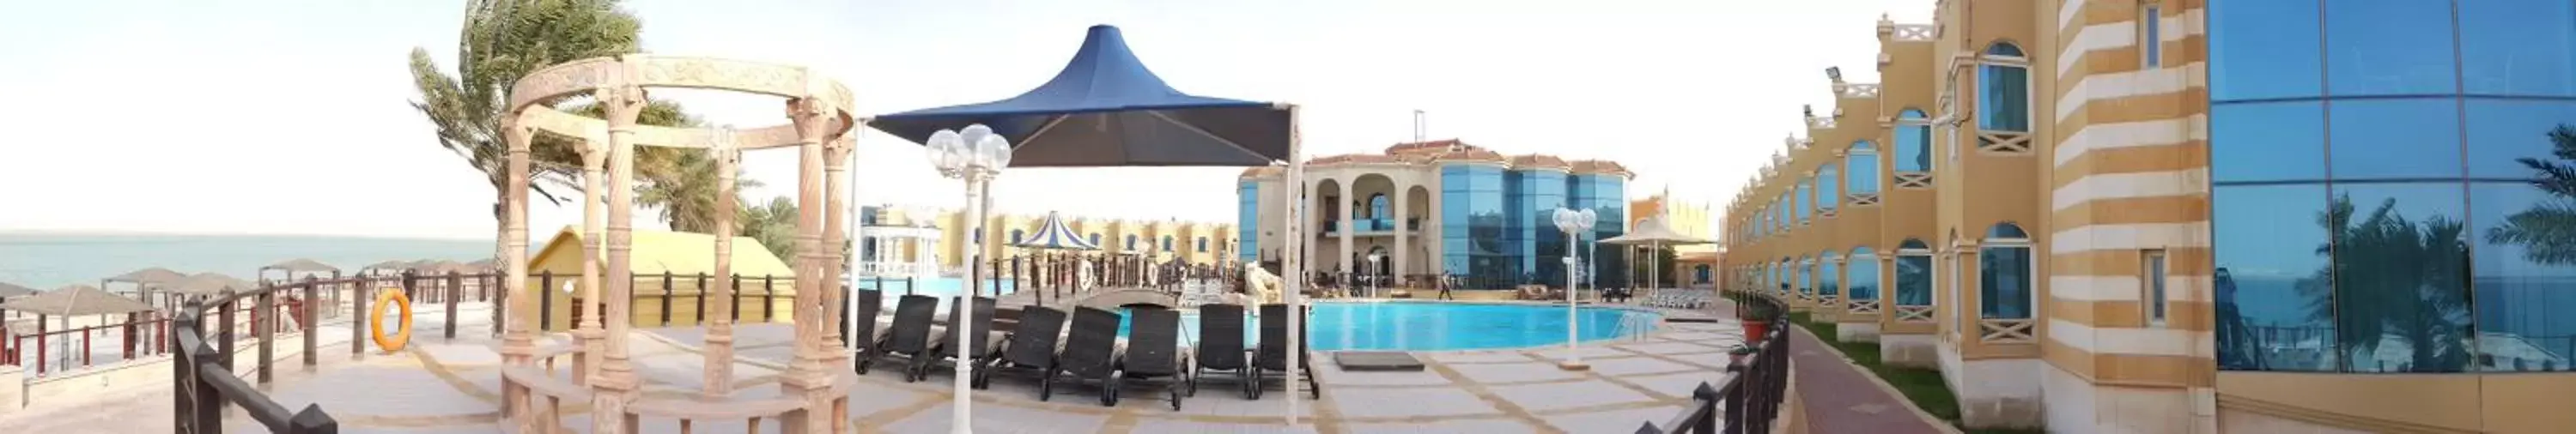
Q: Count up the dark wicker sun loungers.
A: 8